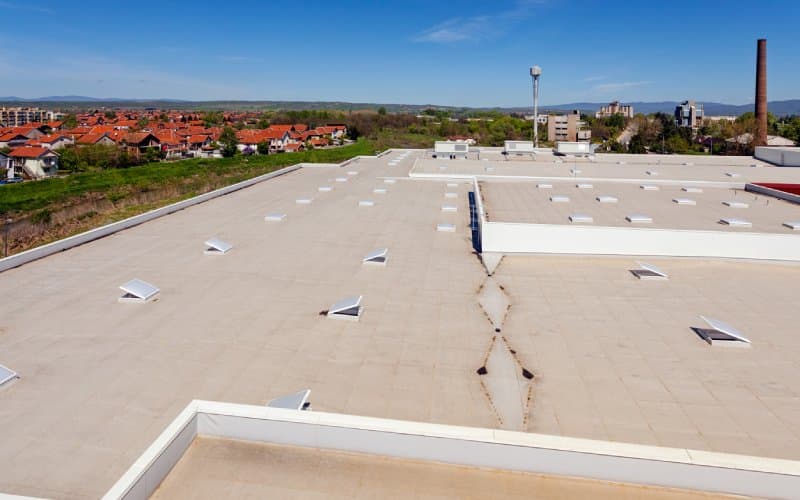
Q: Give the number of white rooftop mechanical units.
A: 3